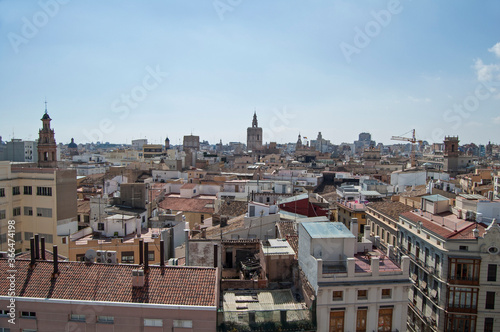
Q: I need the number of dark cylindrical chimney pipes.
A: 8